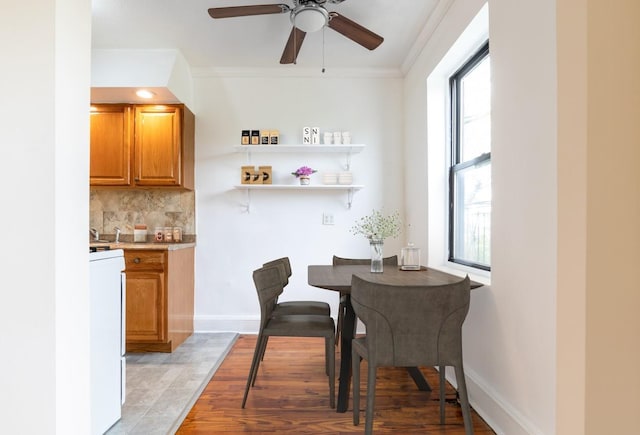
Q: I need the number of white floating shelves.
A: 2